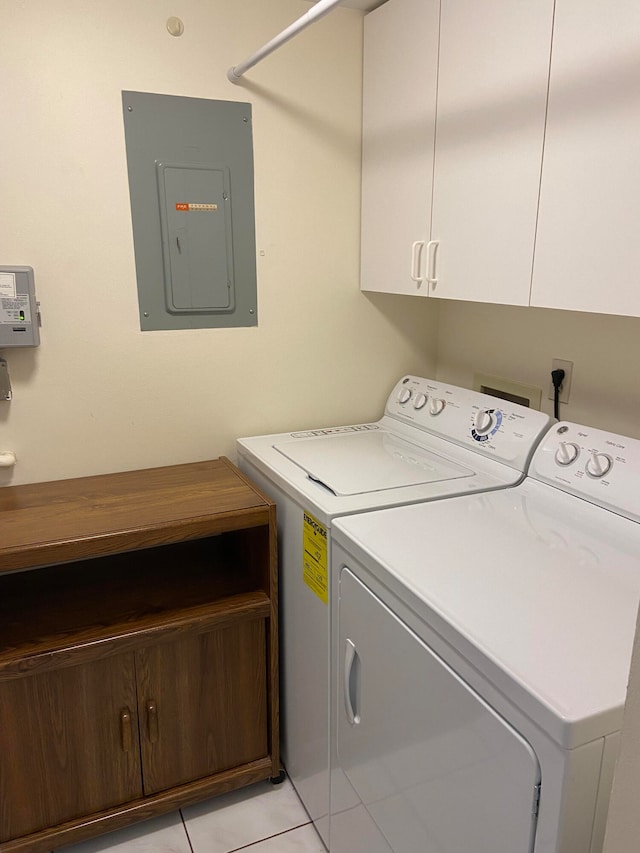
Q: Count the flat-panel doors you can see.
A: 5